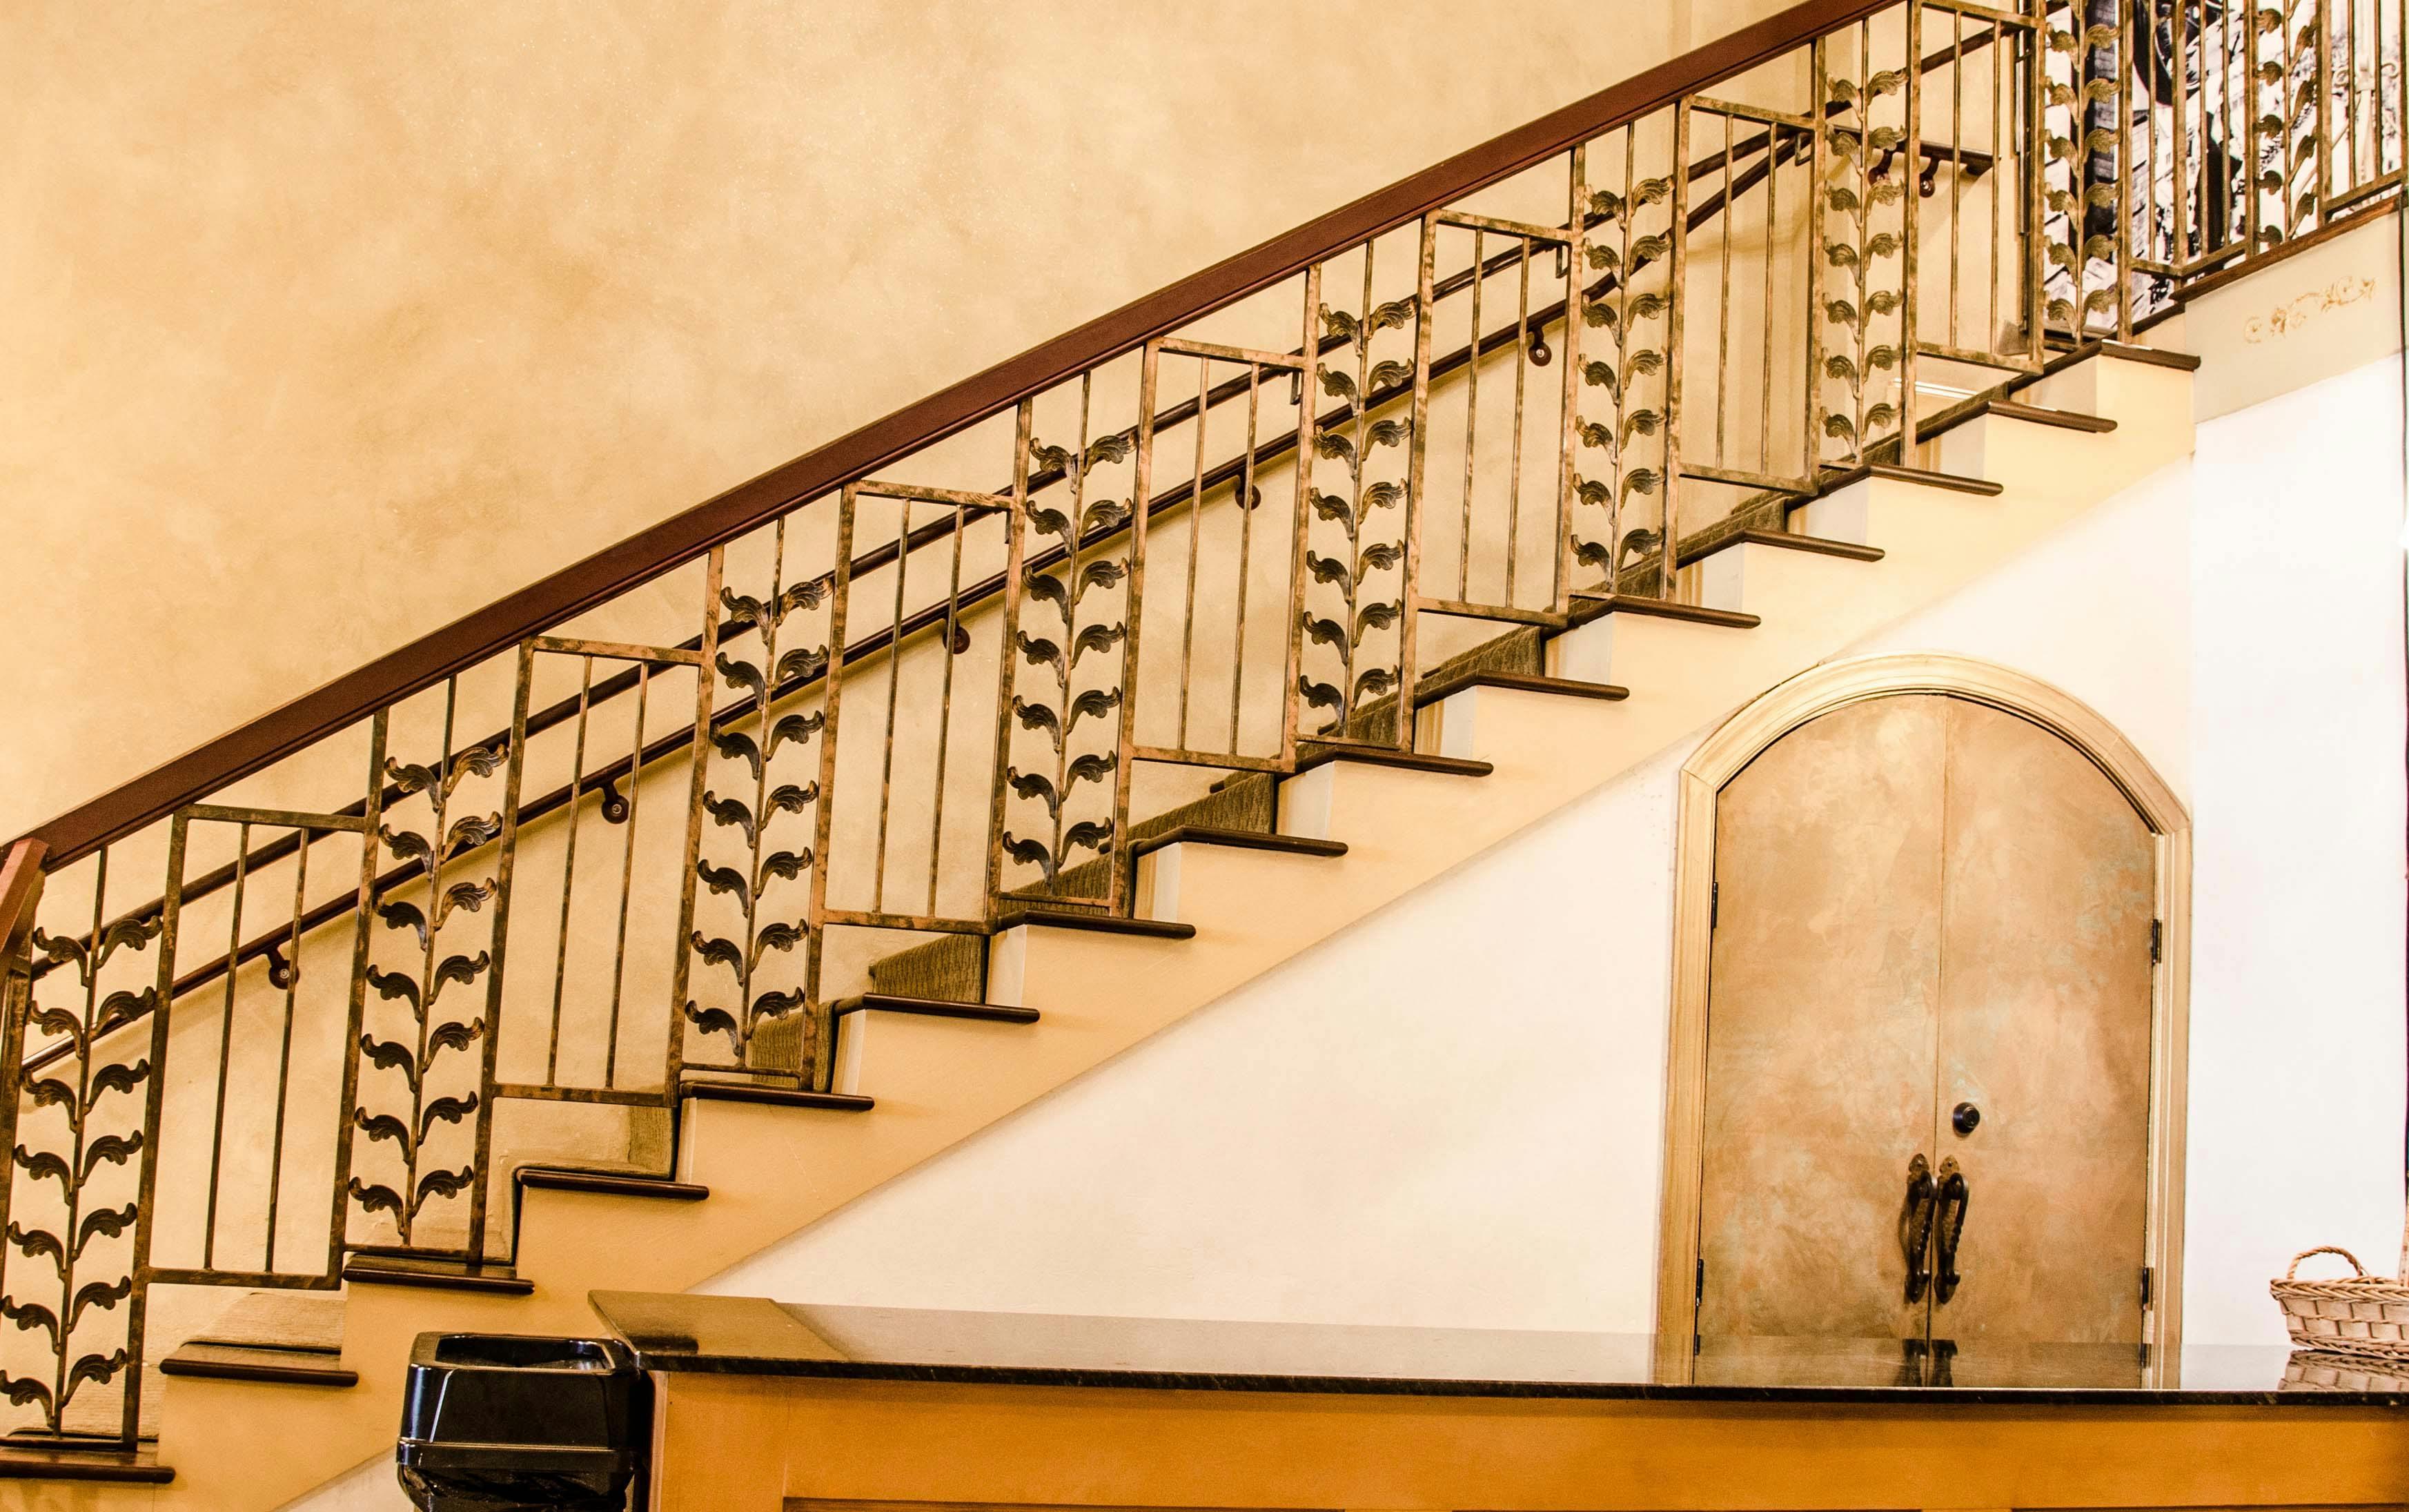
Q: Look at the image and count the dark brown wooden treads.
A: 15